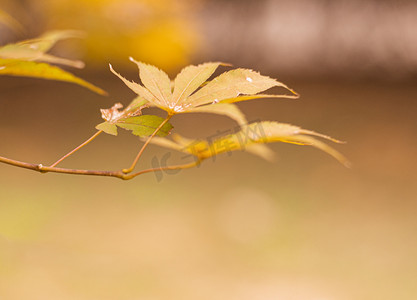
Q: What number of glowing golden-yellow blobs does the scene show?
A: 1